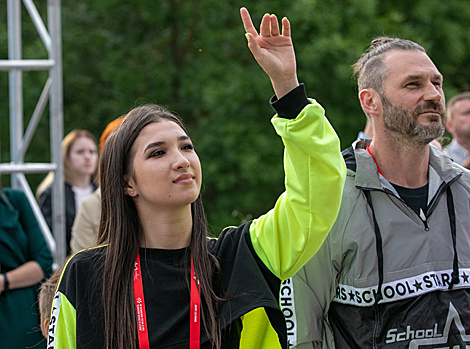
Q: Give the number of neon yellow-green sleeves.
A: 2